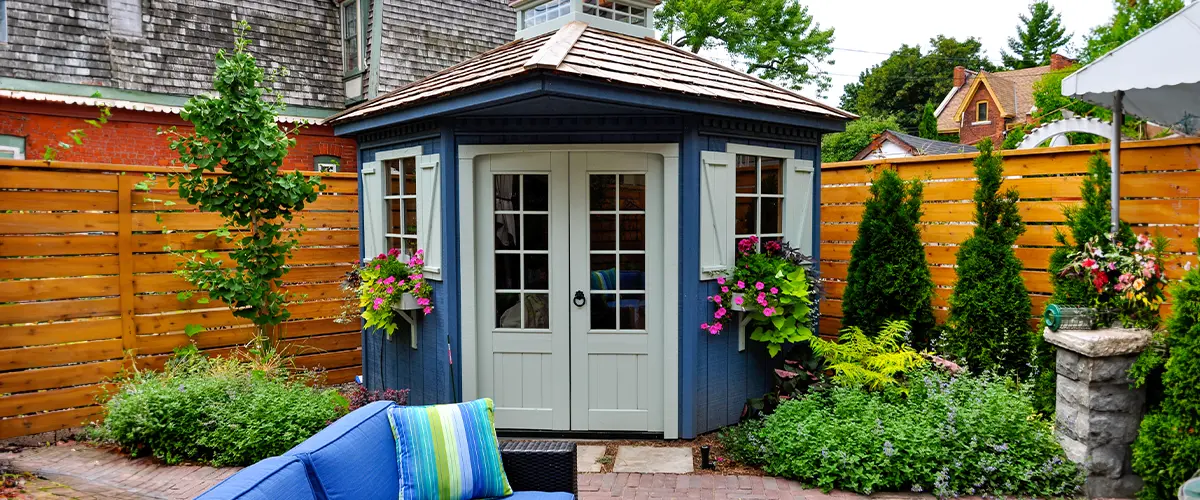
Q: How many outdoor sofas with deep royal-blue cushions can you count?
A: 1